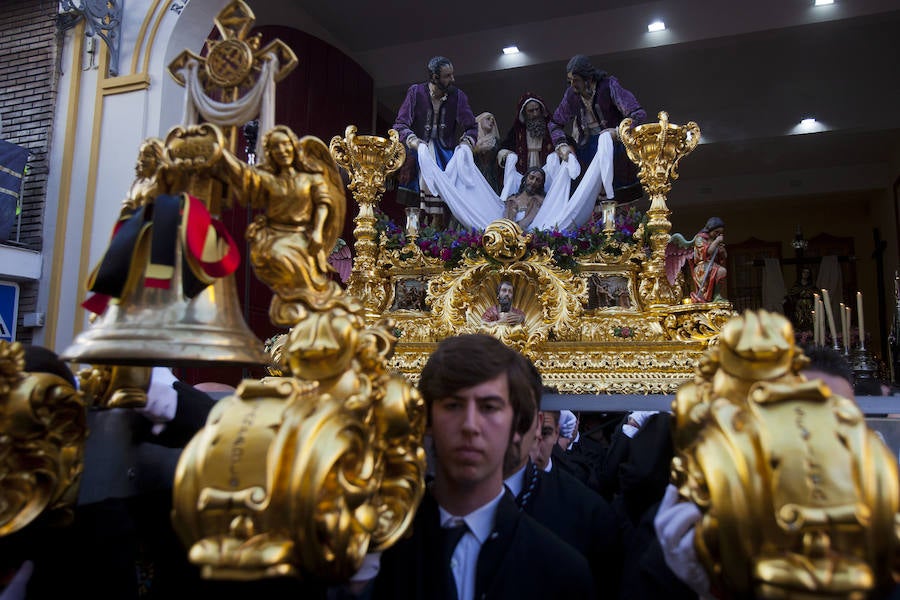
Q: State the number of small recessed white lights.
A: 4